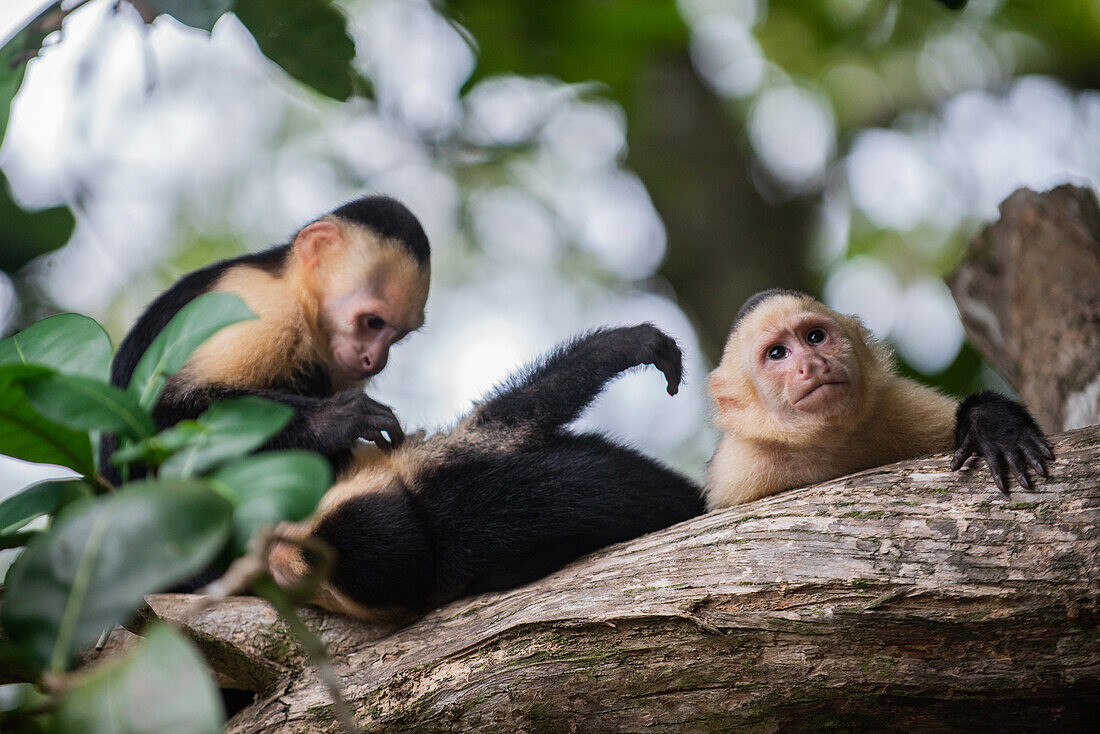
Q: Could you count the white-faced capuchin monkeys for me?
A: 3